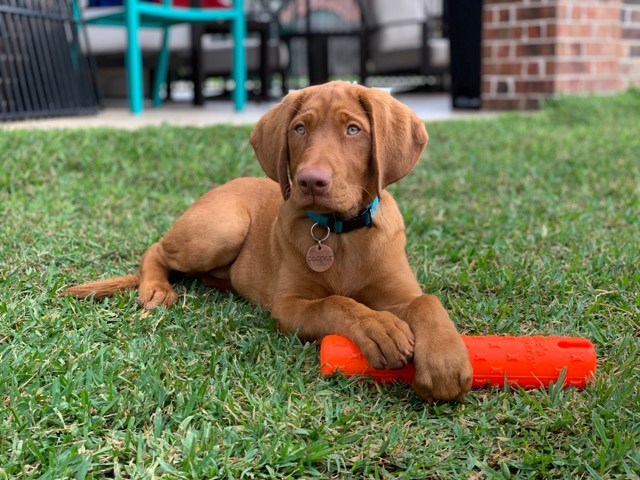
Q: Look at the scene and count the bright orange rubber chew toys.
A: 1